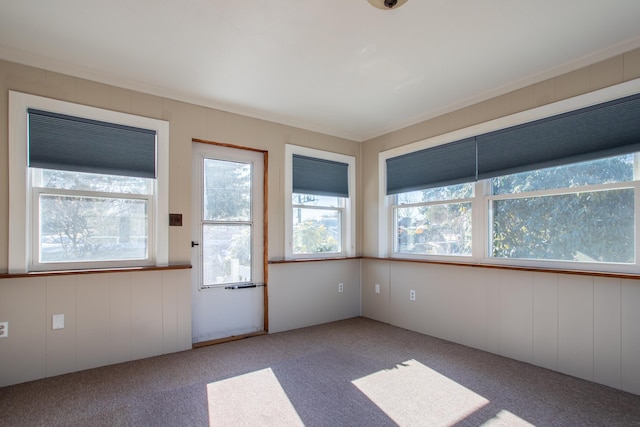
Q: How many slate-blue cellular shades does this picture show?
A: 4